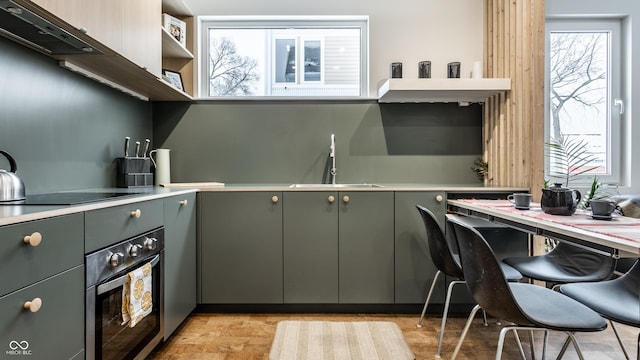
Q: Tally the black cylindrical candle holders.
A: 3